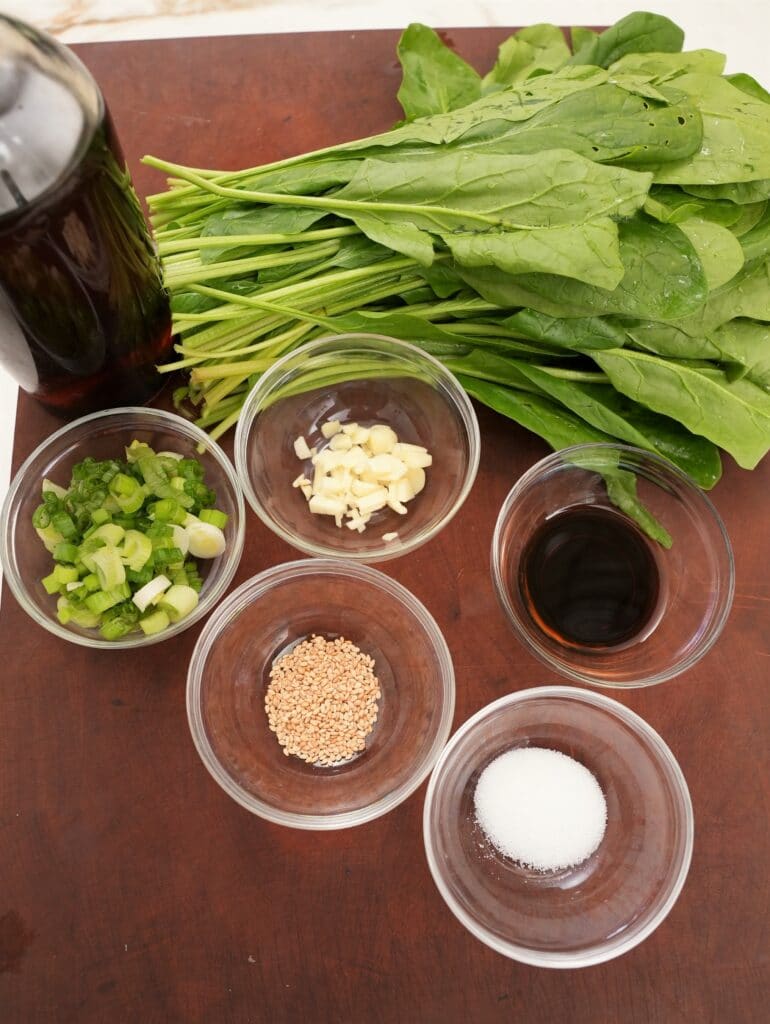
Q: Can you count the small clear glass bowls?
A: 5